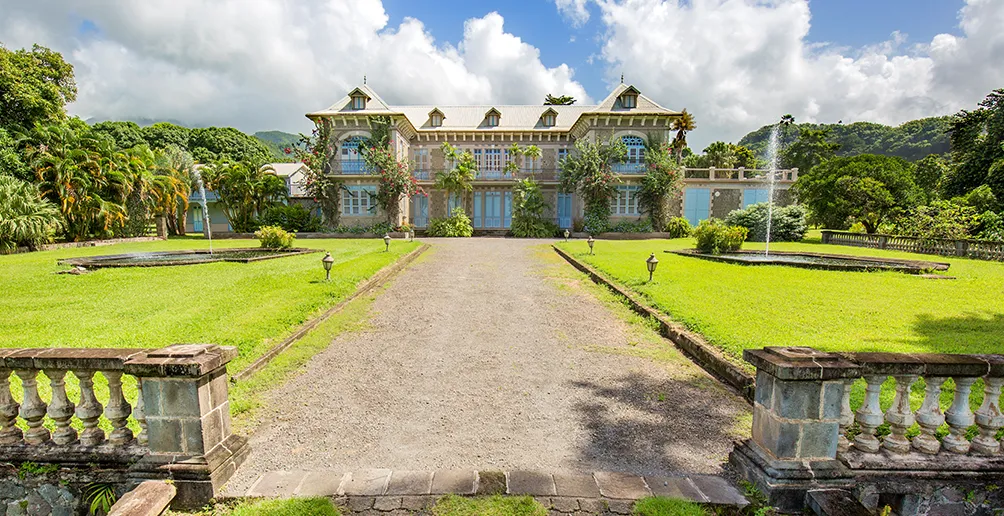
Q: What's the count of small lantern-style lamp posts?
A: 6